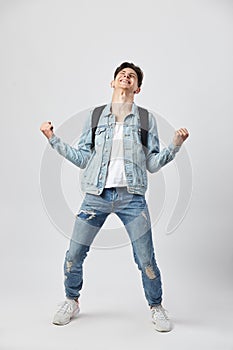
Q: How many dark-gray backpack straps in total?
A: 2